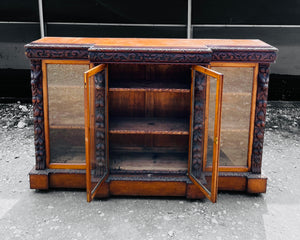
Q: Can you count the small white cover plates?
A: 0